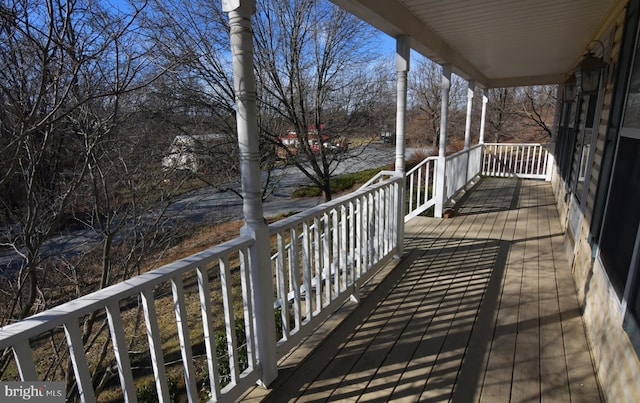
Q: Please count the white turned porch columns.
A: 5